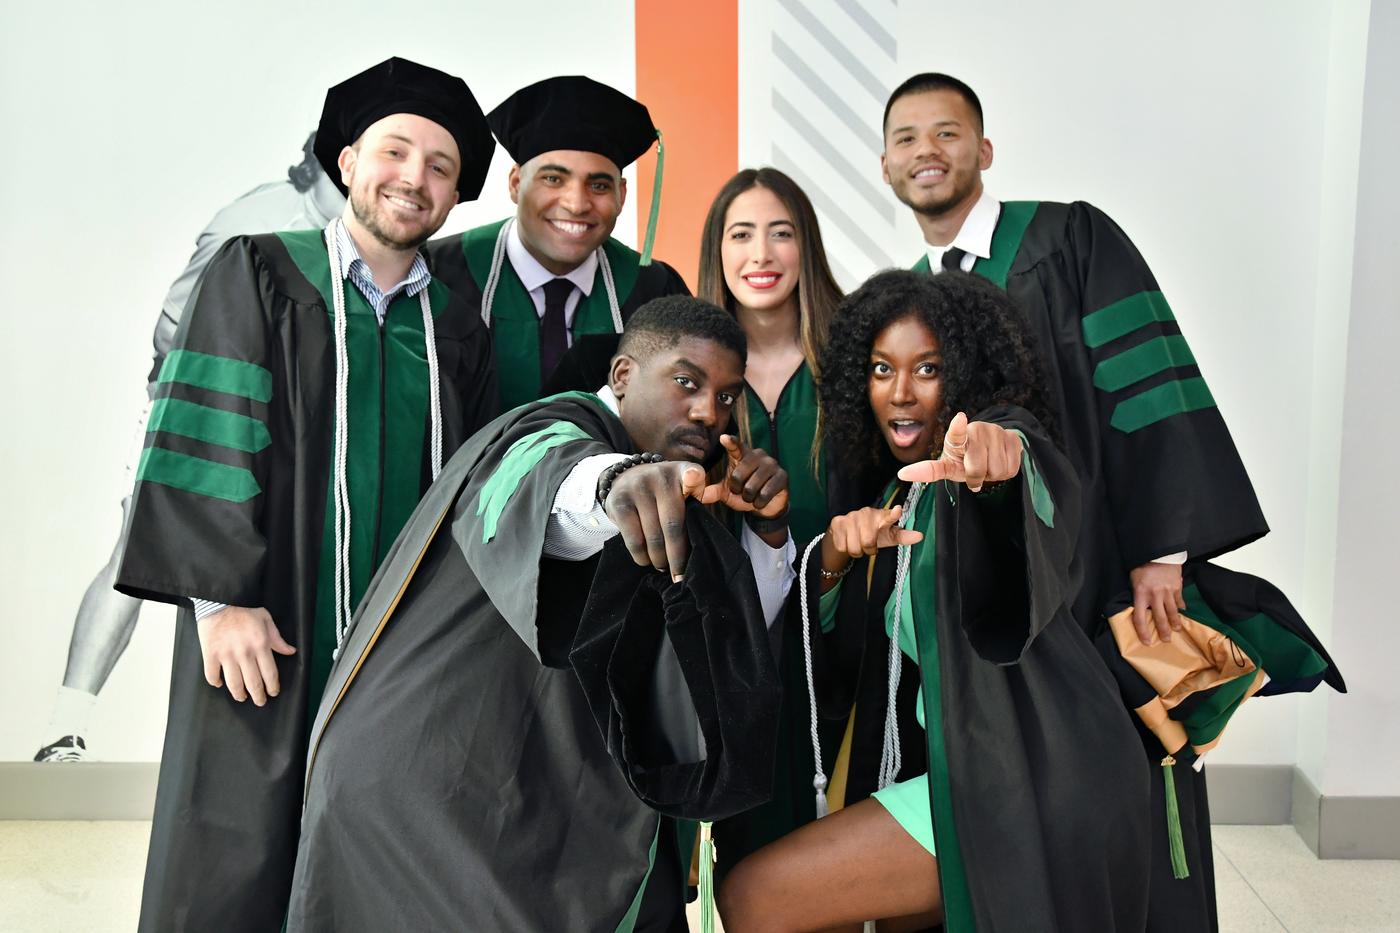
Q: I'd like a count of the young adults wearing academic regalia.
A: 6